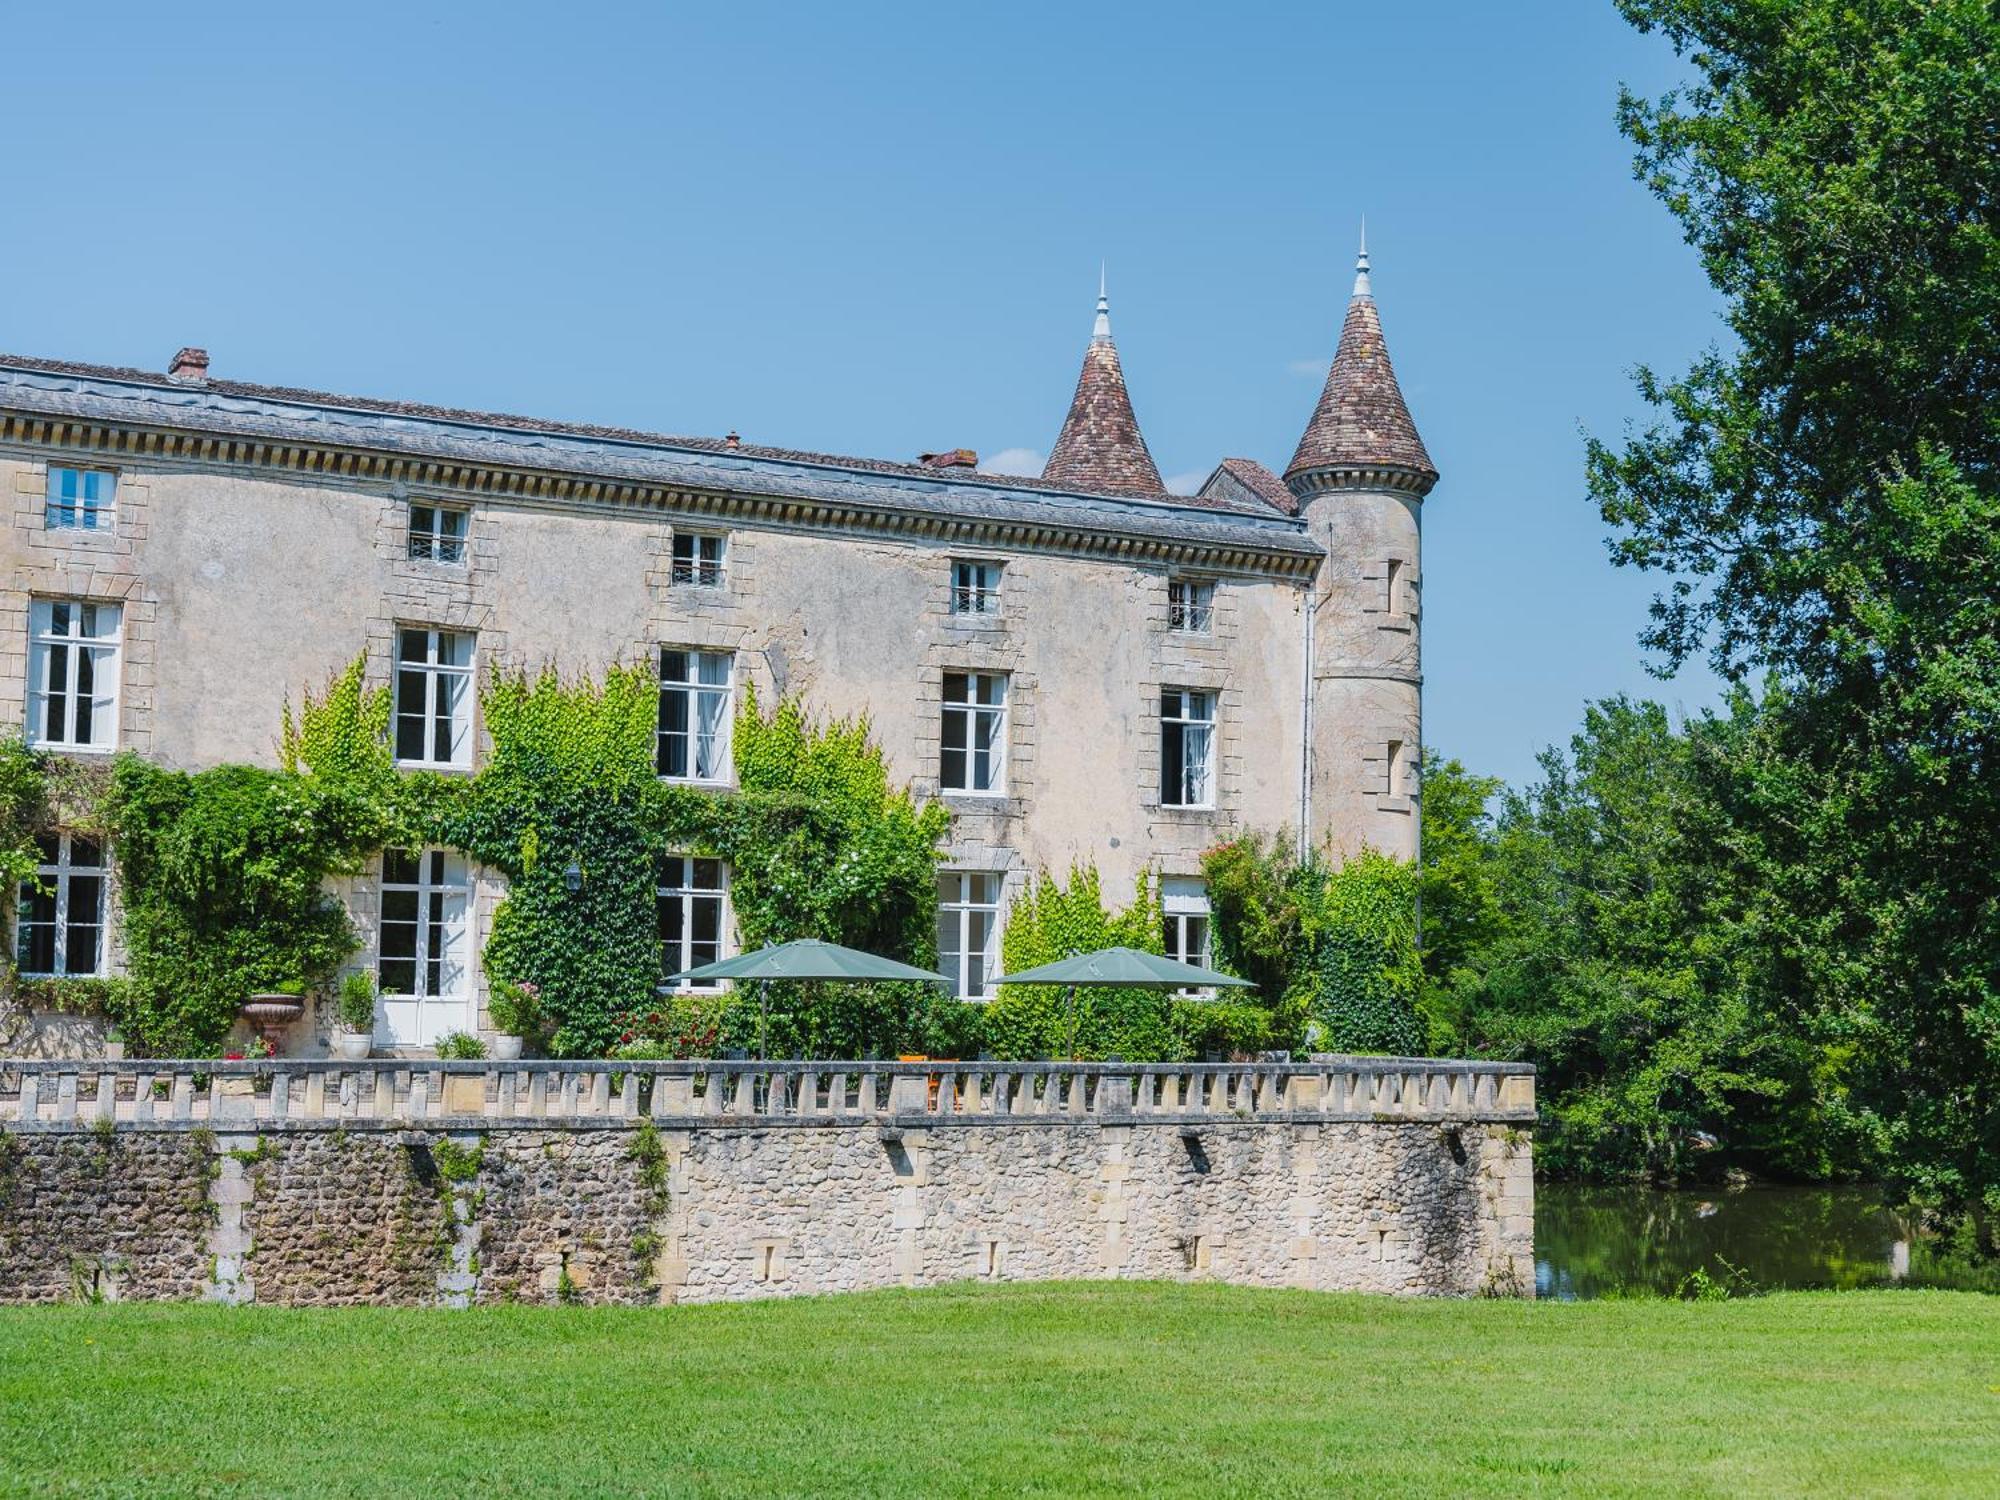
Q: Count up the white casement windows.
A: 14